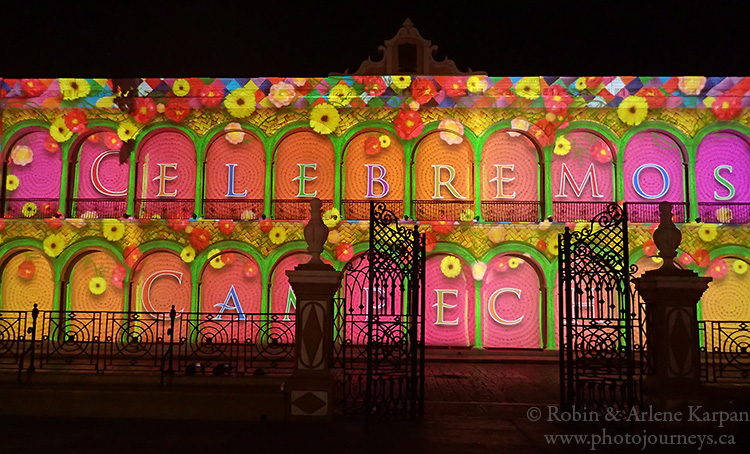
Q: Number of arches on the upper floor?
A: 11